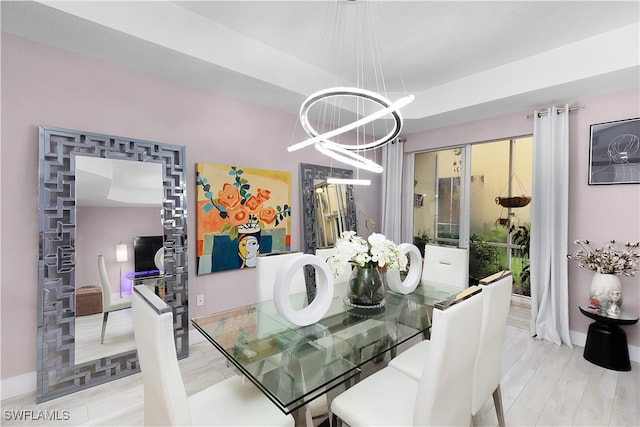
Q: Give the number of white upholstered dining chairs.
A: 6